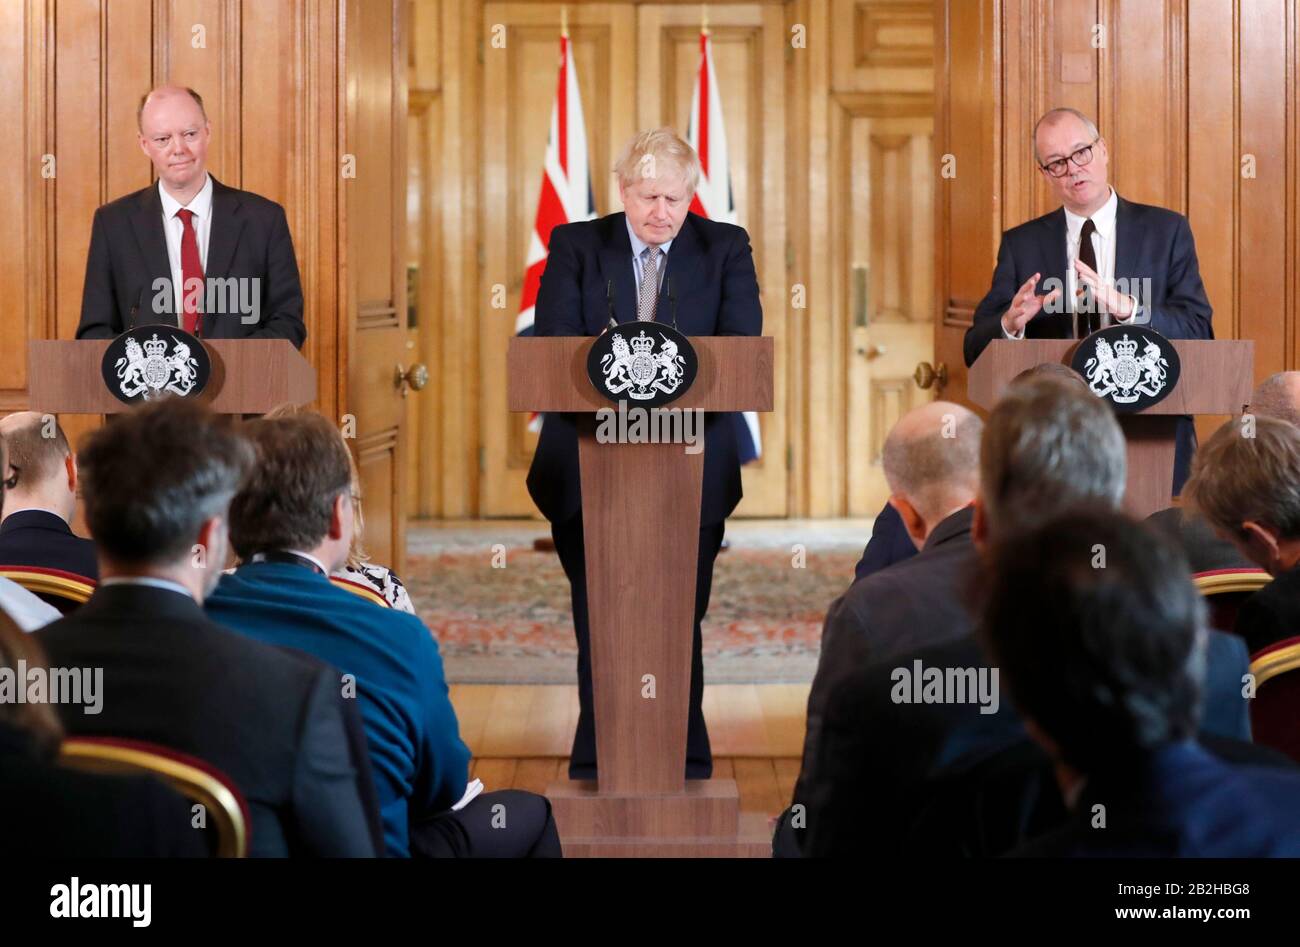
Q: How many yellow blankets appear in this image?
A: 0